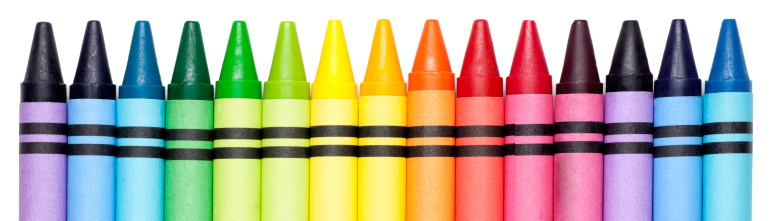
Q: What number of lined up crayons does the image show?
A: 15